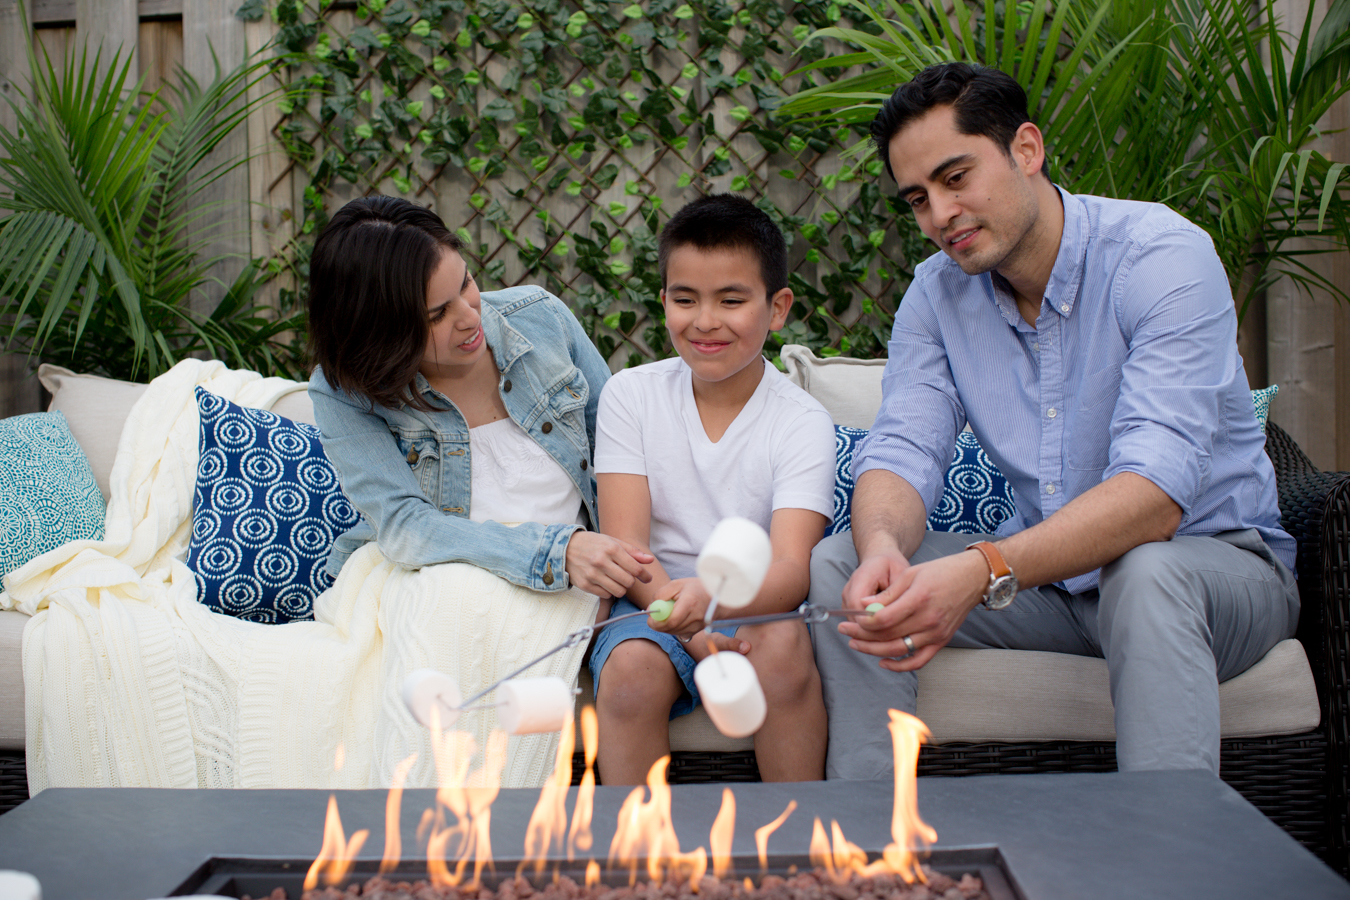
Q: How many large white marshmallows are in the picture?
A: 4